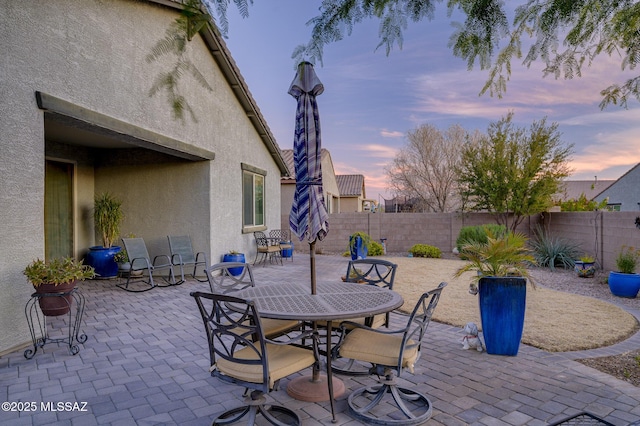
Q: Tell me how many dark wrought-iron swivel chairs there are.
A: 4